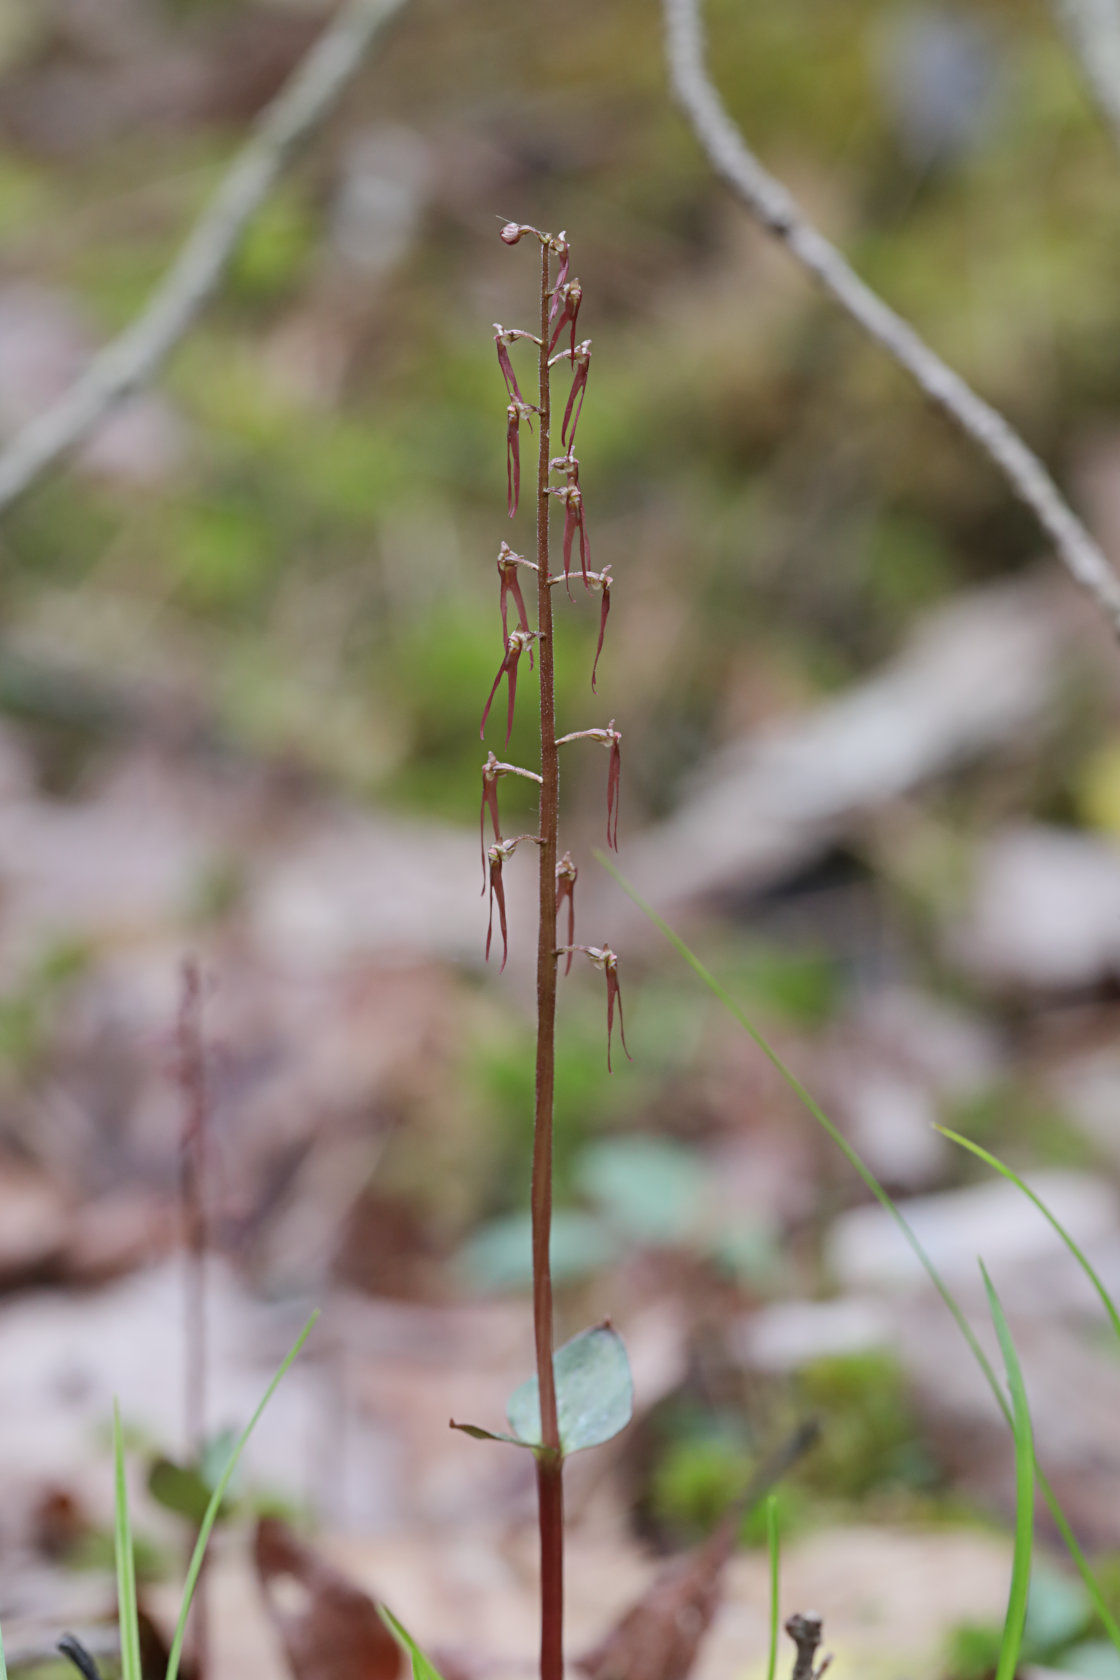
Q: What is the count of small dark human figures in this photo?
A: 0